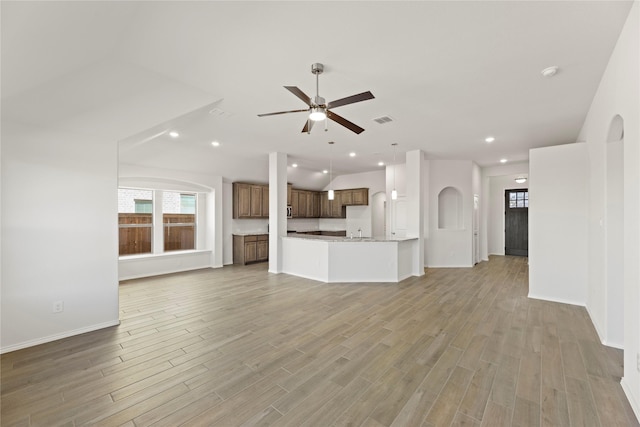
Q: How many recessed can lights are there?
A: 8